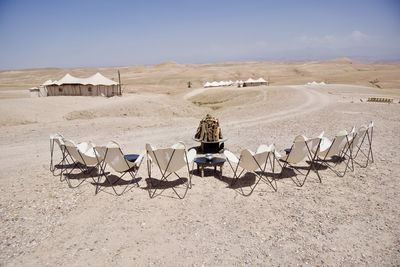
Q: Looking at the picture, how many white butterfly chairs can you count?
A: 8